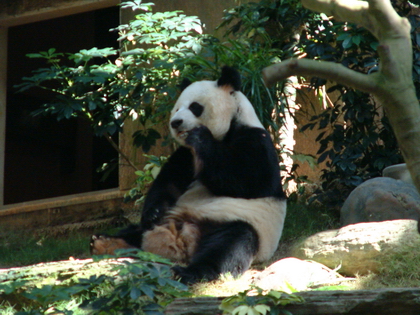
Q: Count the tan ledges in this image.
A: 1